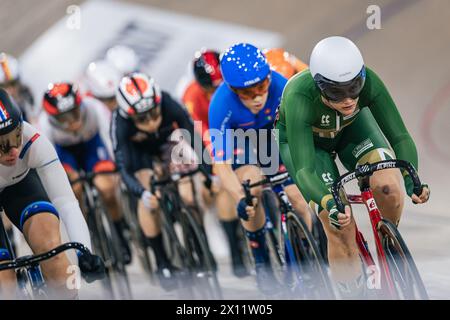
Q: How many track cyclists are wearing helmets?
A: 10